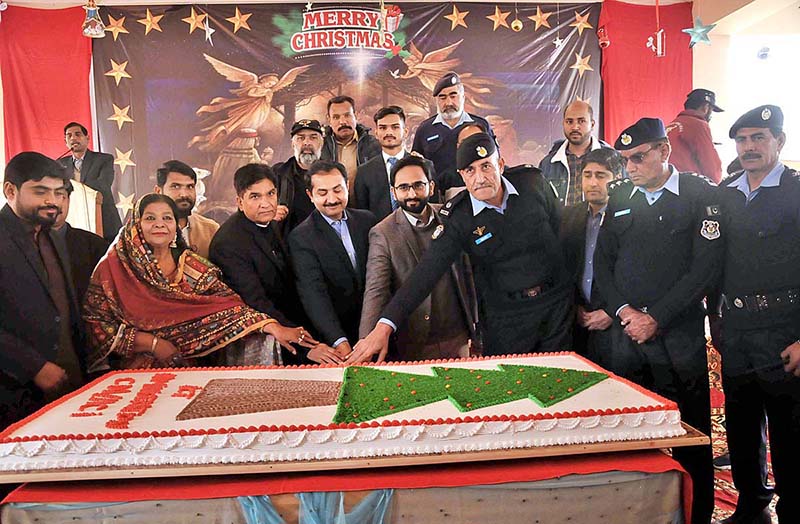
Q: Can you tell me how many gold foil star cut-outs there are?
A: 14